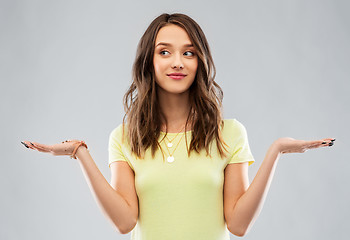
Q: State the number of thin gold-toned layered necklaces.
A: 2